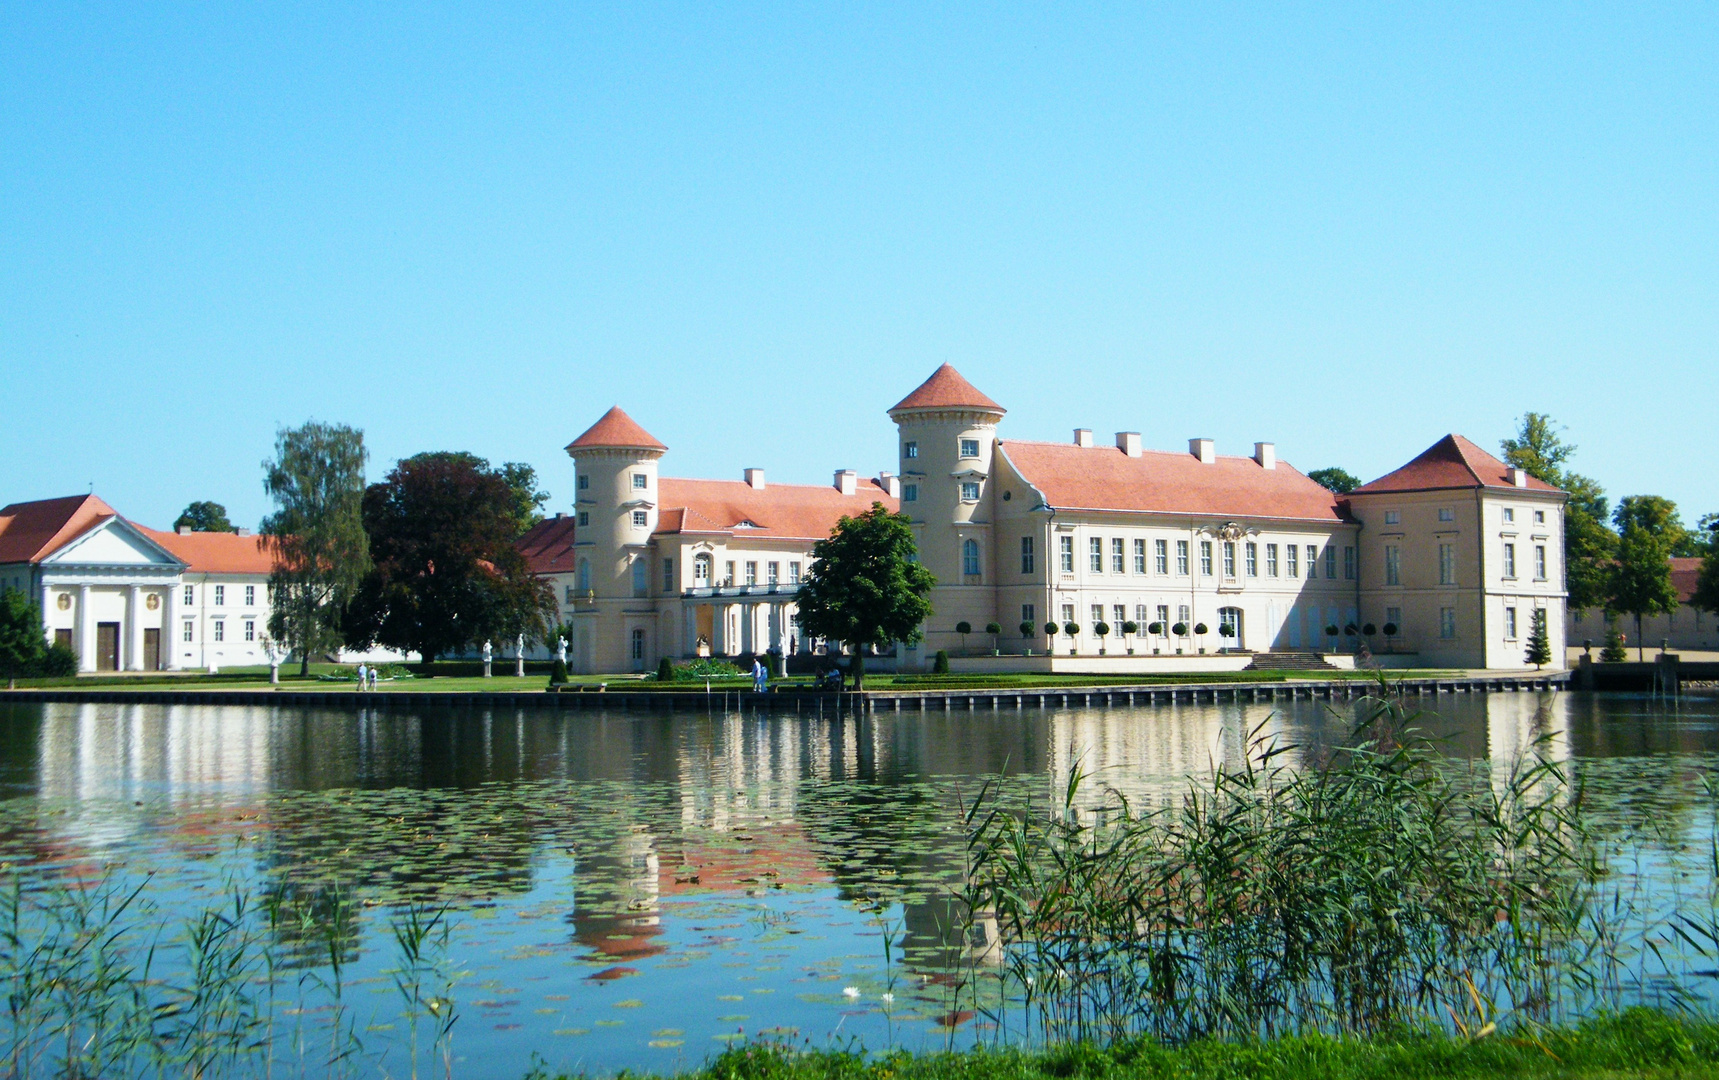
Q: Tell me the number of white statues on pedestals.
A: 5